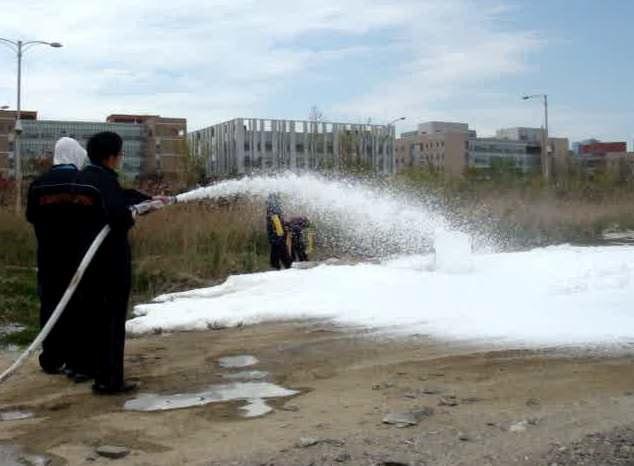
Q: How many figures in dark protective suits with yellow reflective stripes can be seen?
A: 2